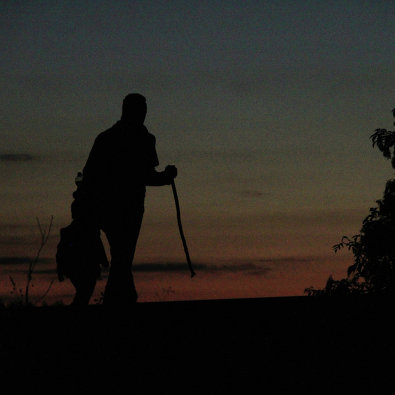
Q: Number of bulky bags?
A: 1